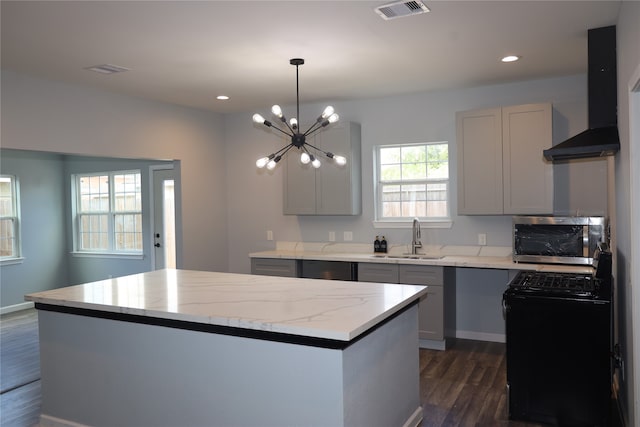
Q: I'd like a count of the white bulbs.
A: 10